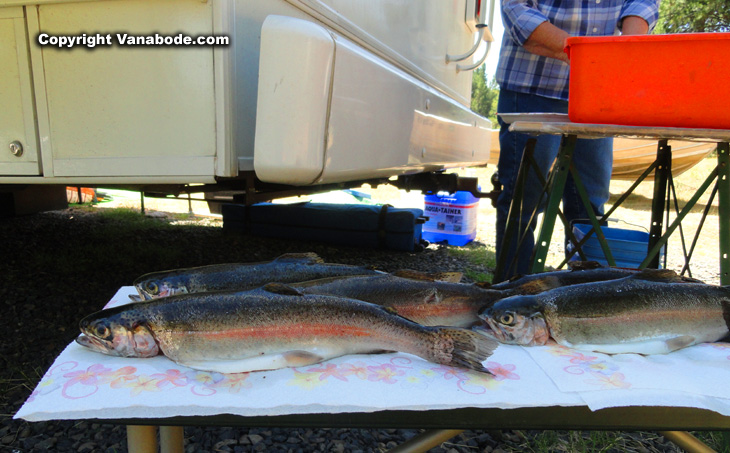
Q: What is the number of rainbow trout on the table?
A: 5